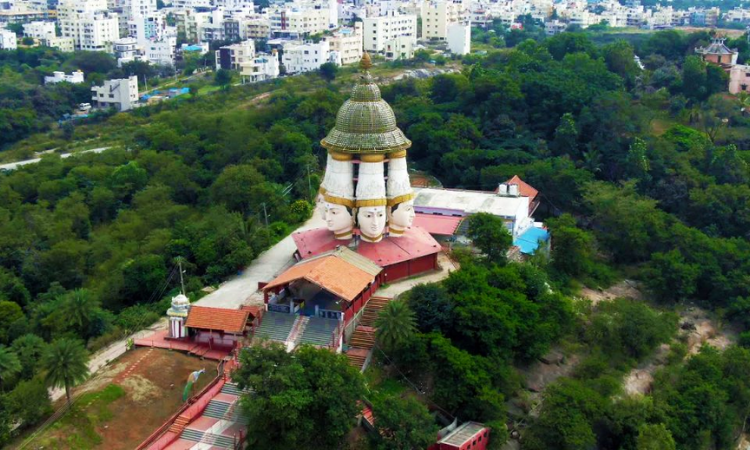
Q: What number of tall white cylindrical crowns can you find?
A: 3